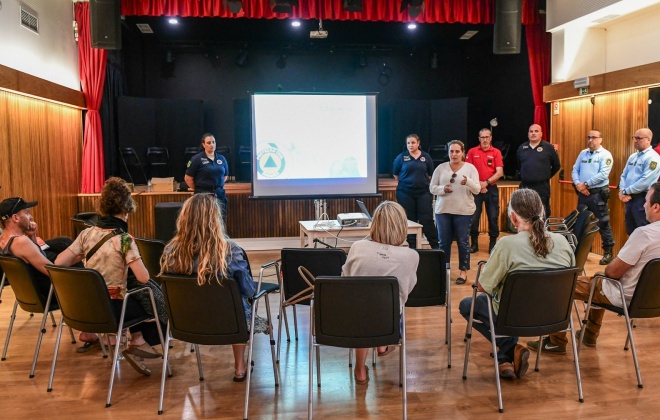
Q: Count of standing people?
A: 7